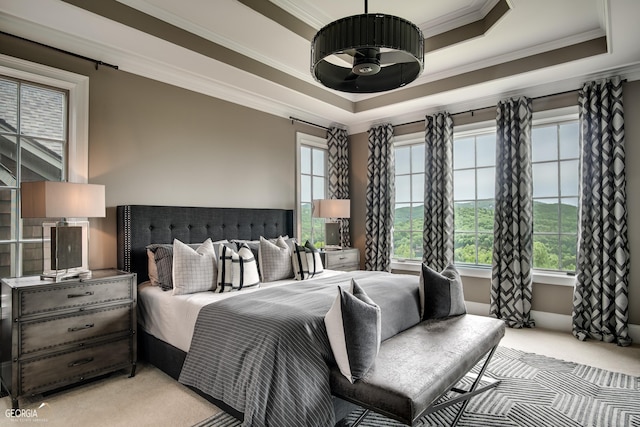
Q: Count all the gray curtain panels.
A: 5